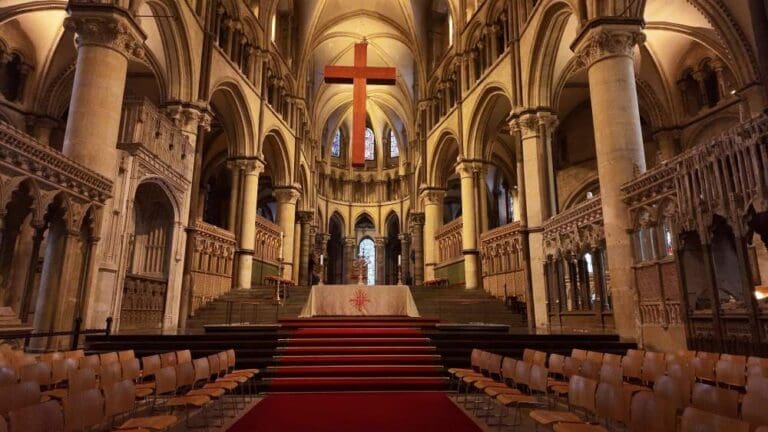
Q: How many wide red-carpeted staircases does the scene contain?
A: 1